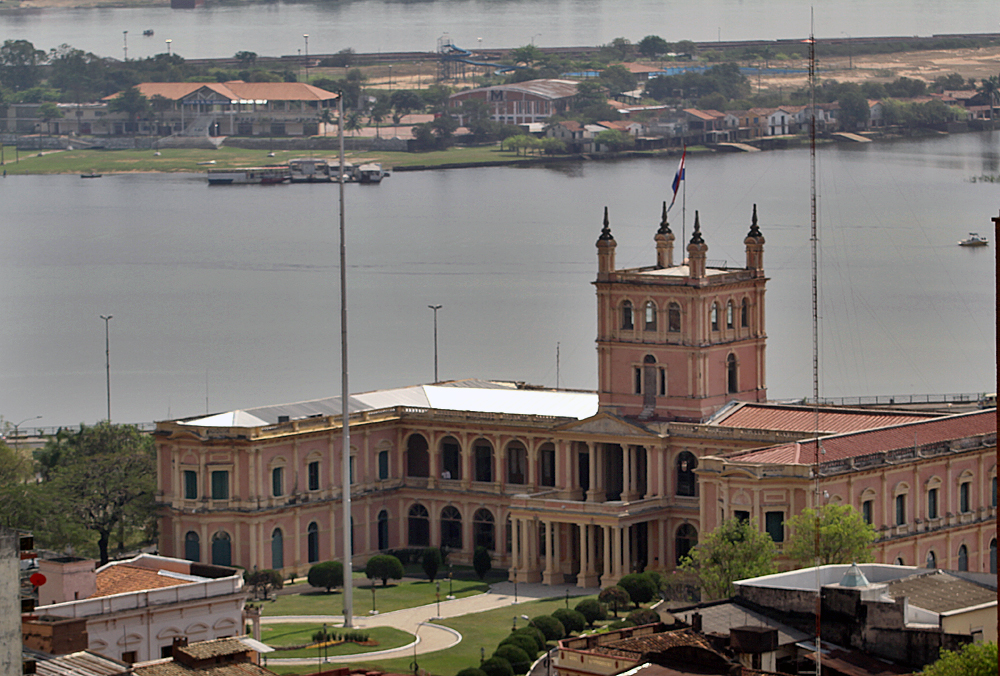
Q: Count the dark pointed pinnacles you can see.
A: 4